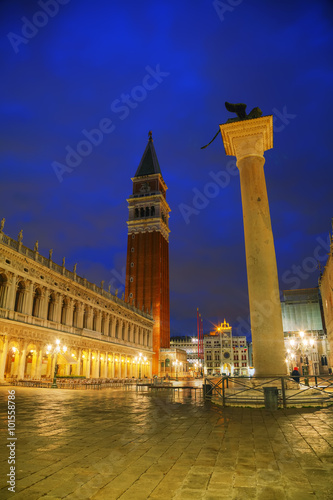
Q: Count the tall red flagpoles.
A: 3